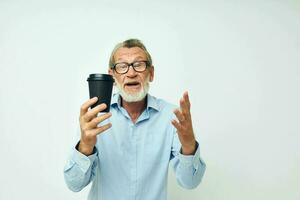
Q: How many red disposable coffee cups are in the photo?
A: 0